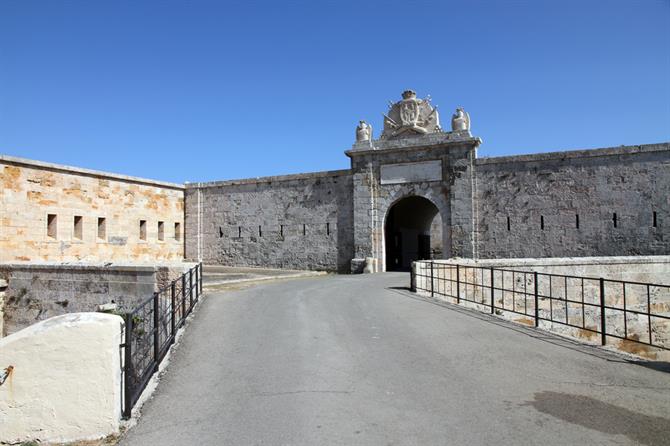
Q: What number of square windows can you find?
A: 6